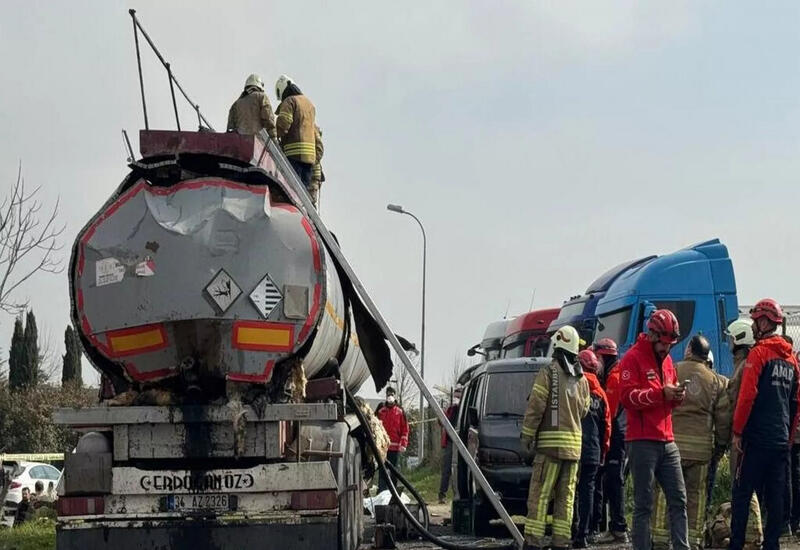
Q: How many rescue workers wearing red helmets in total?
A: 4